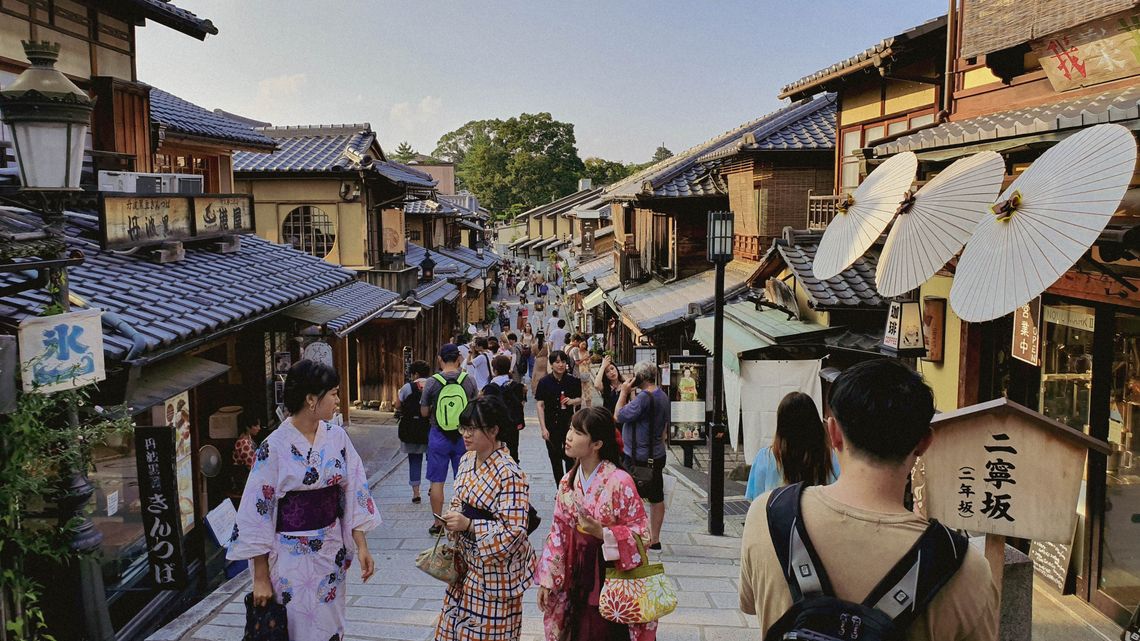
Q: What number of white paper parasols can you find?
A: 3